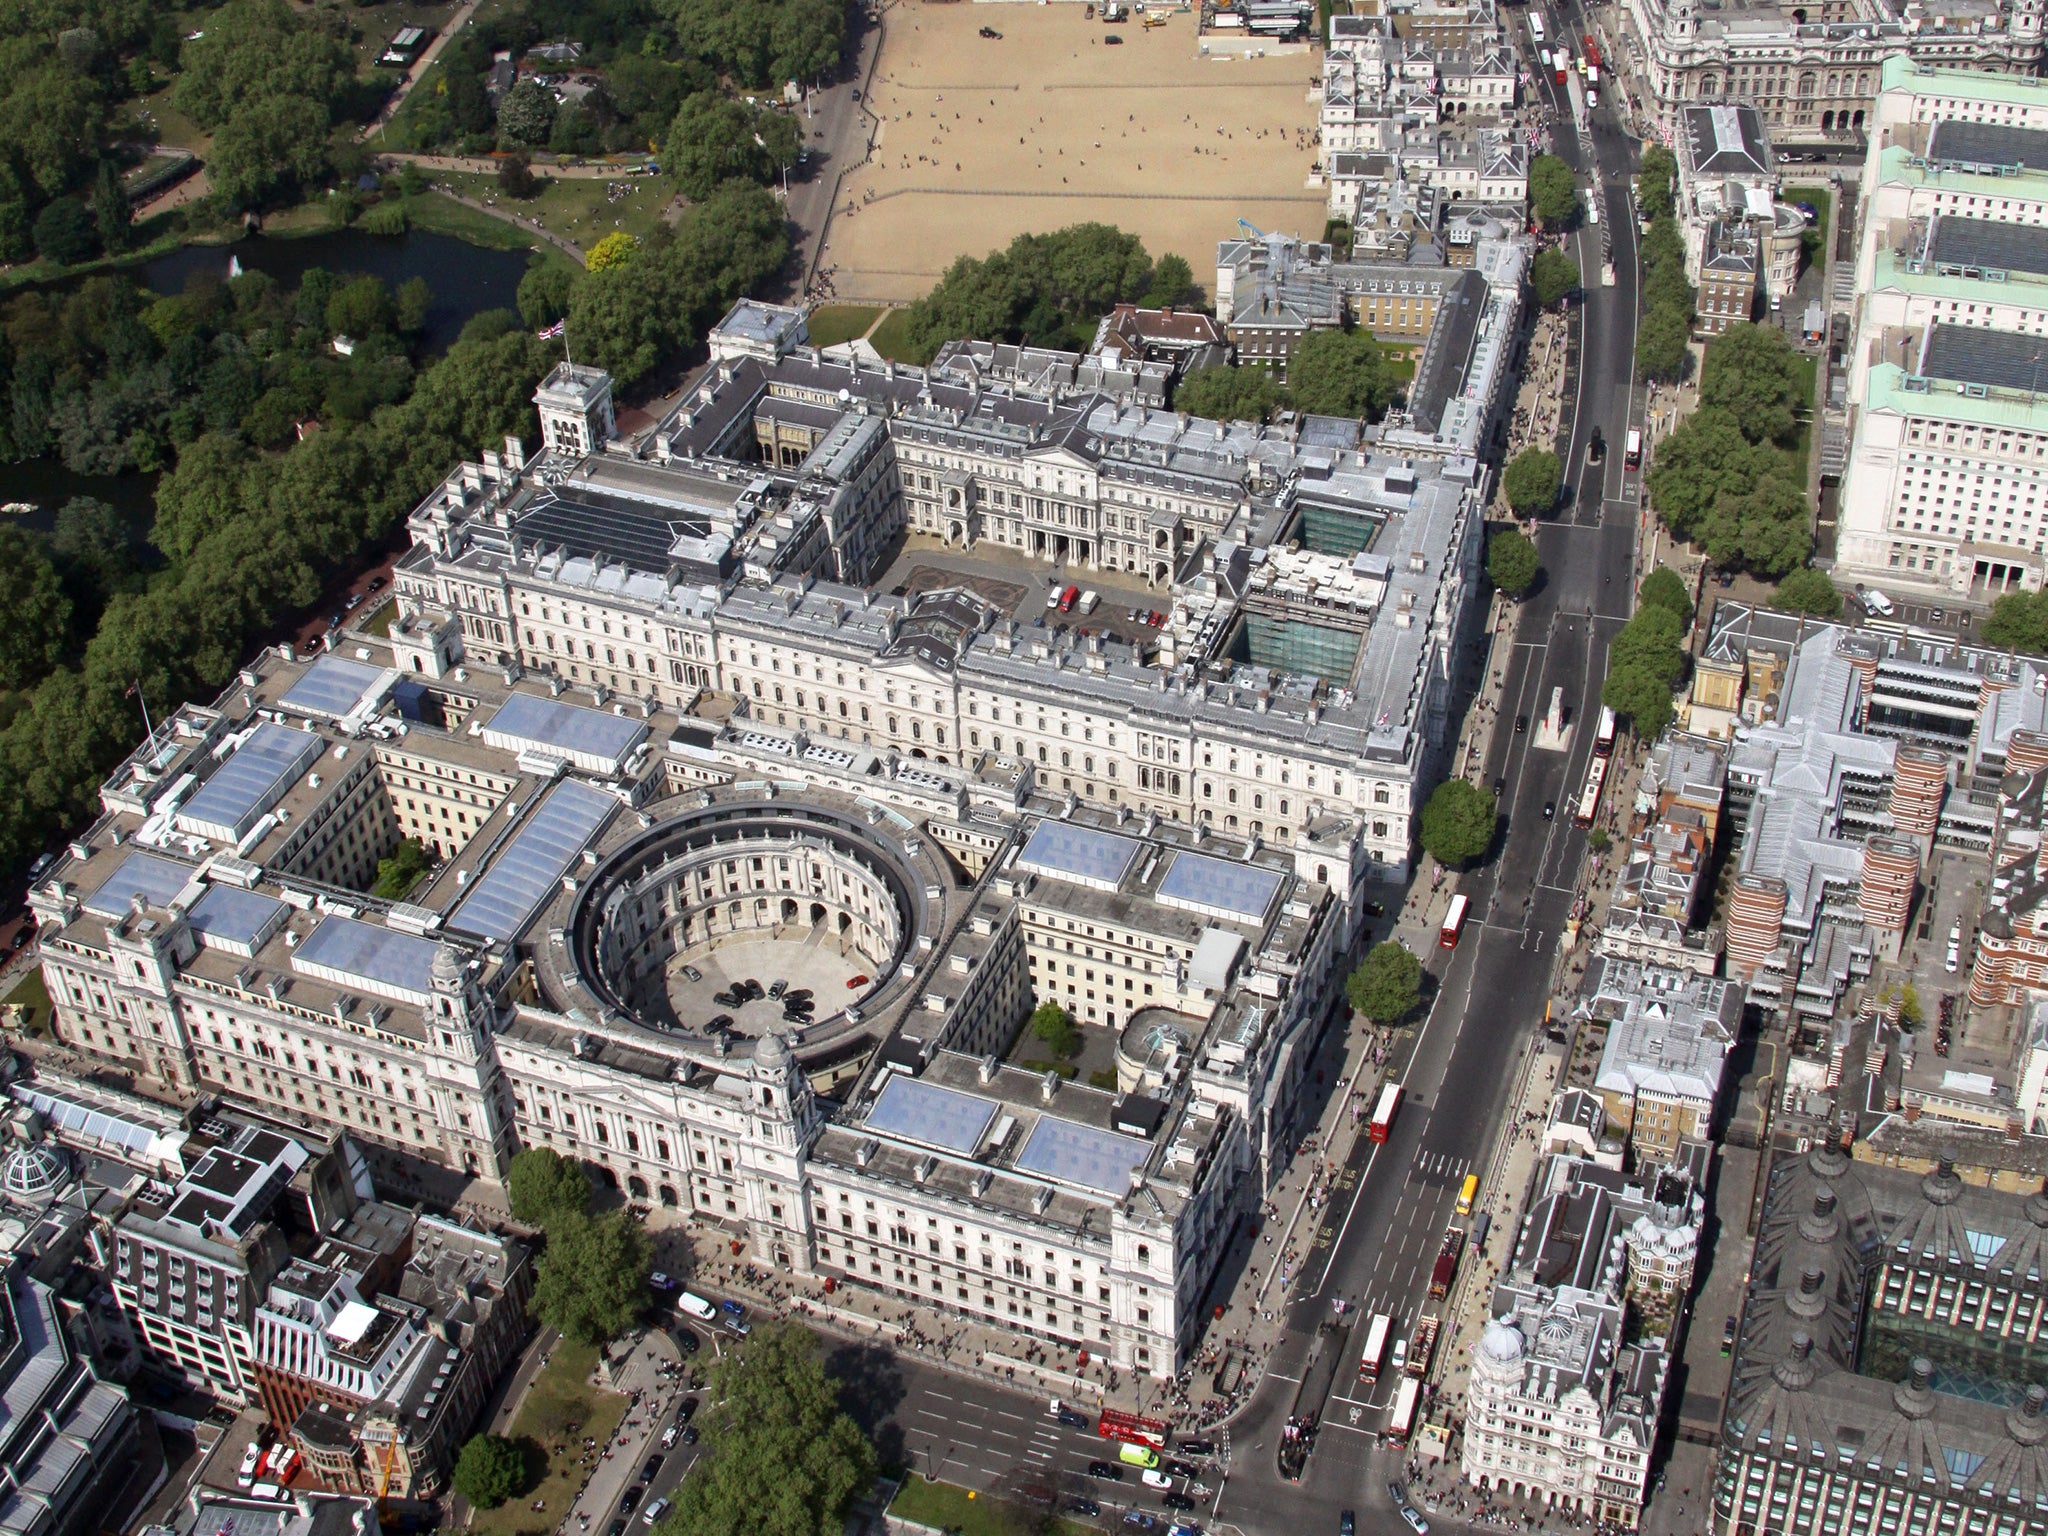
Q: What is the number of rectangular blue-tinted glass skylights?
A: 11